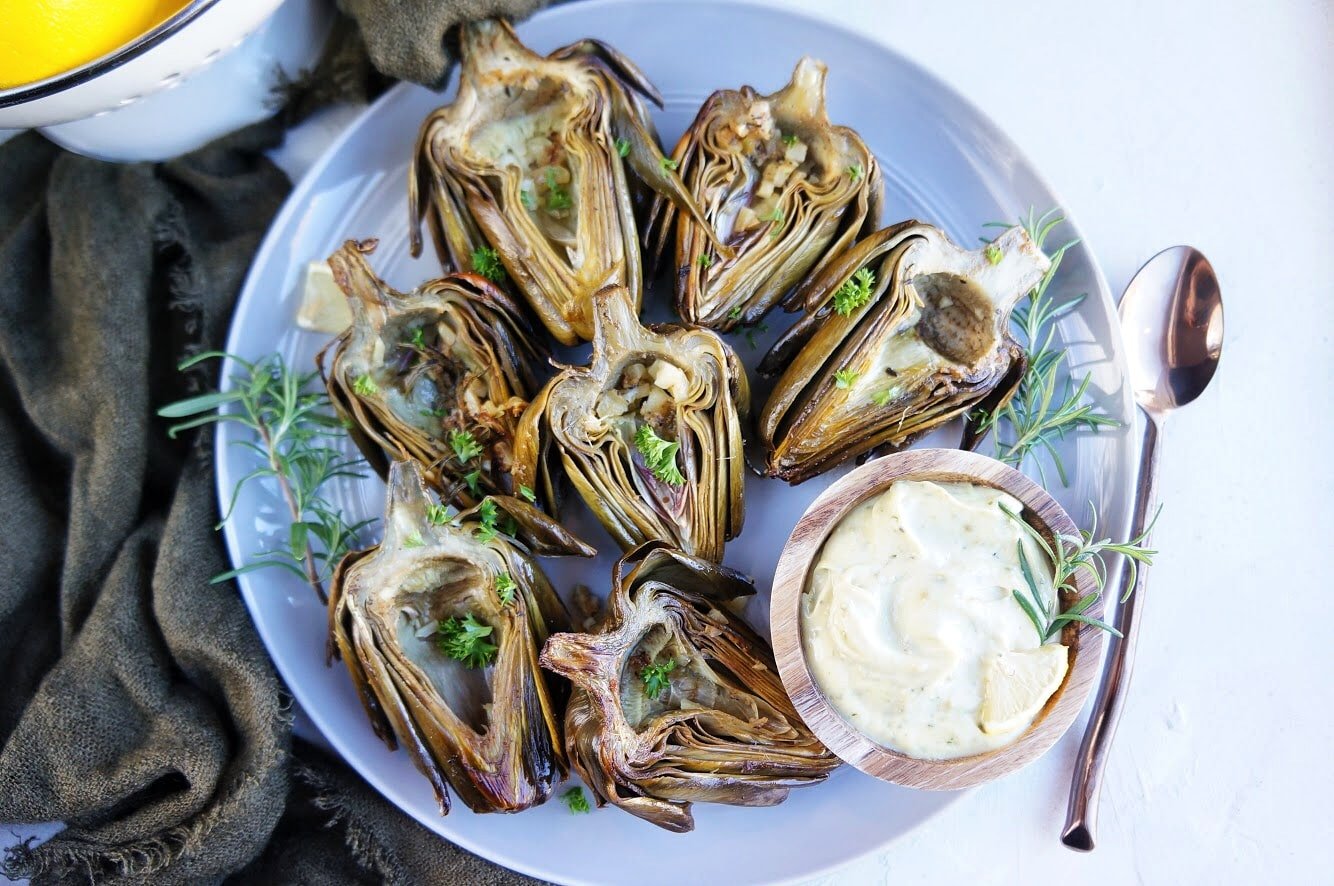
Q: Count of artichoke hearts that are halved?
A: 7